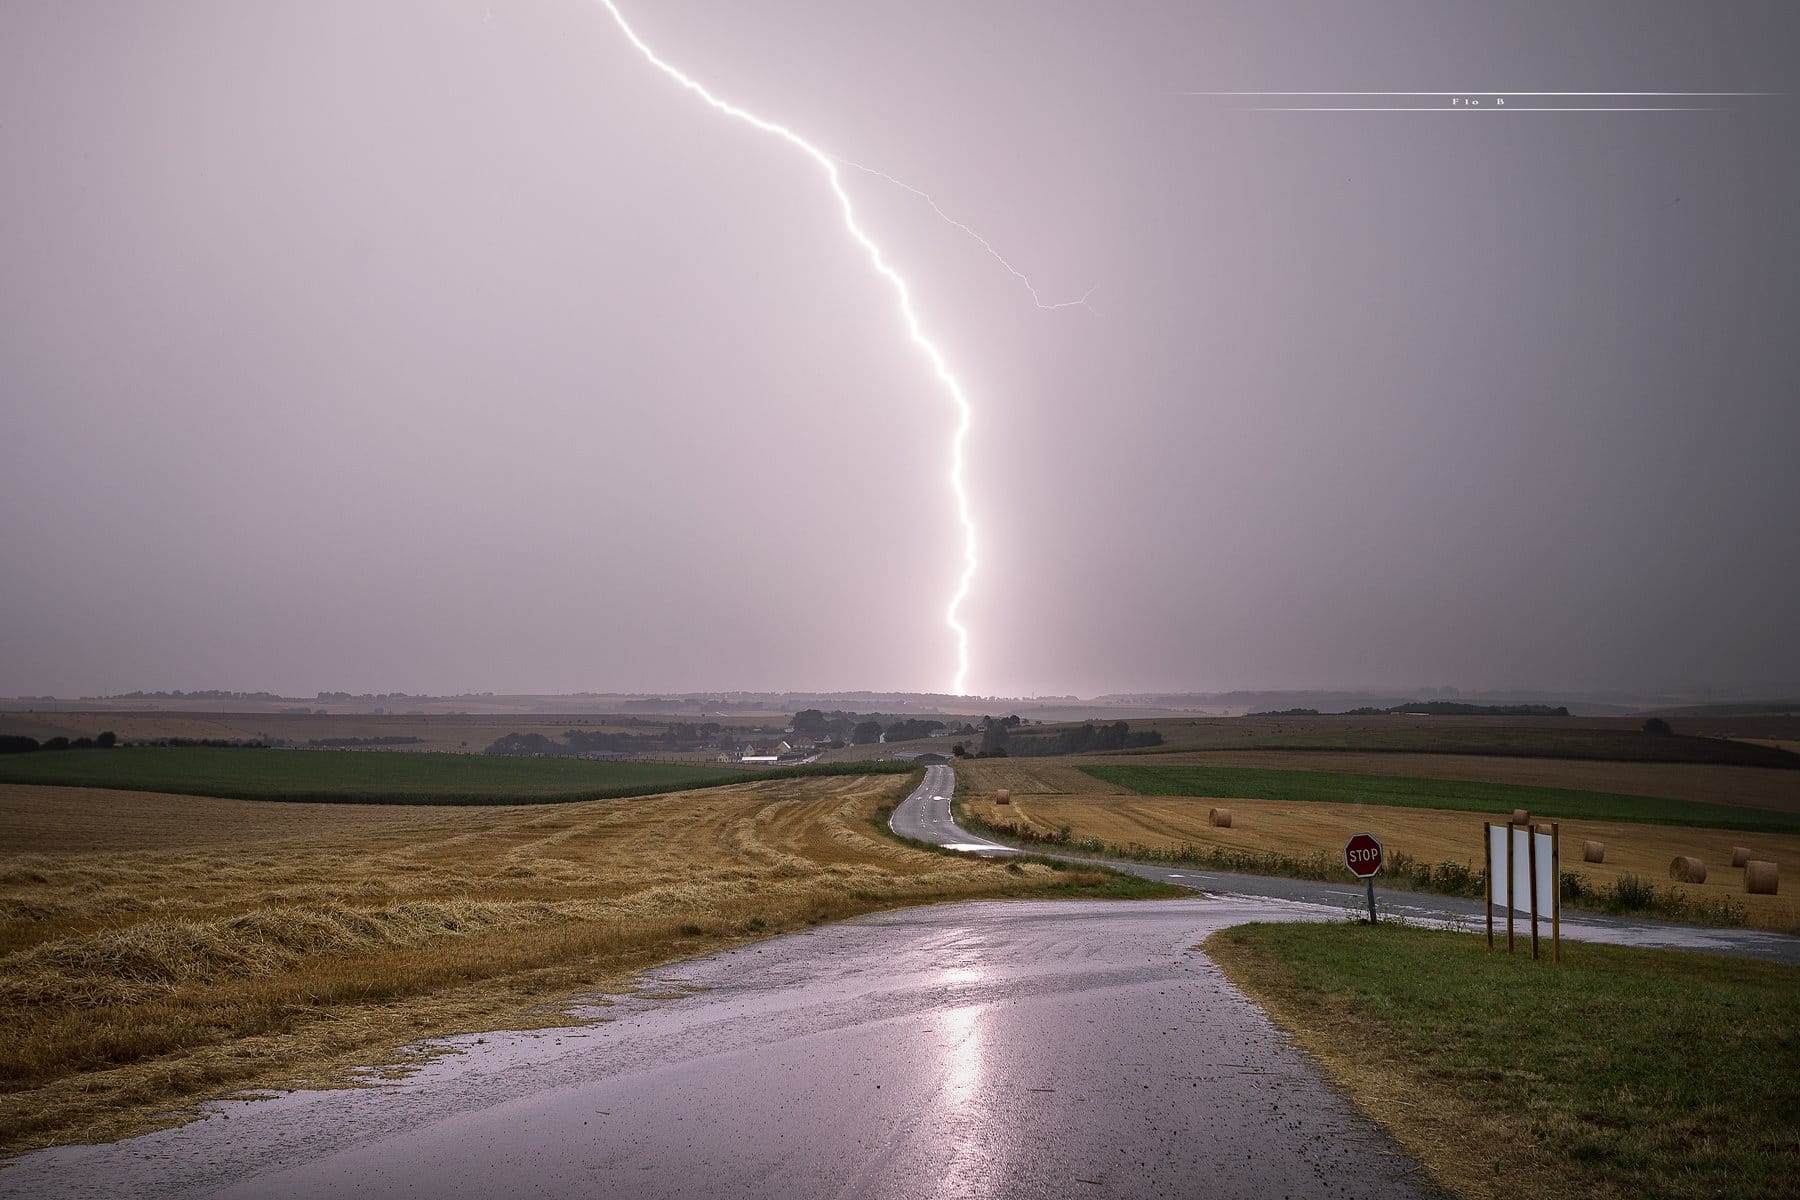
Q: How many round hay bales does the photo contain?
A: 8